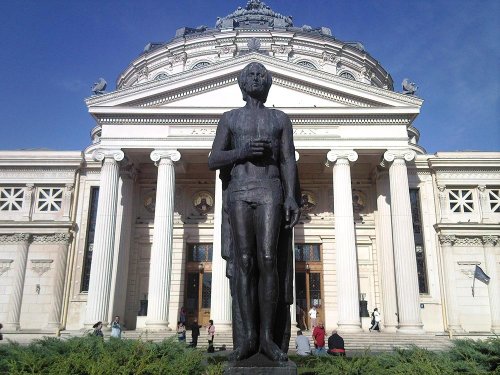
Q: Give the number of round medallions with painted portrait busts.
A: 4